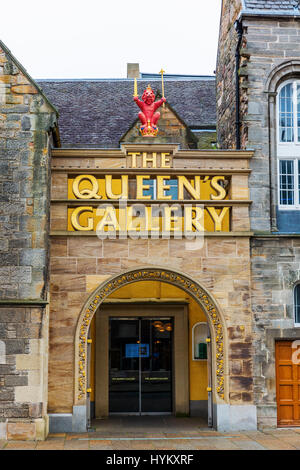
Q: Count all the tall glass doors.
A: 2